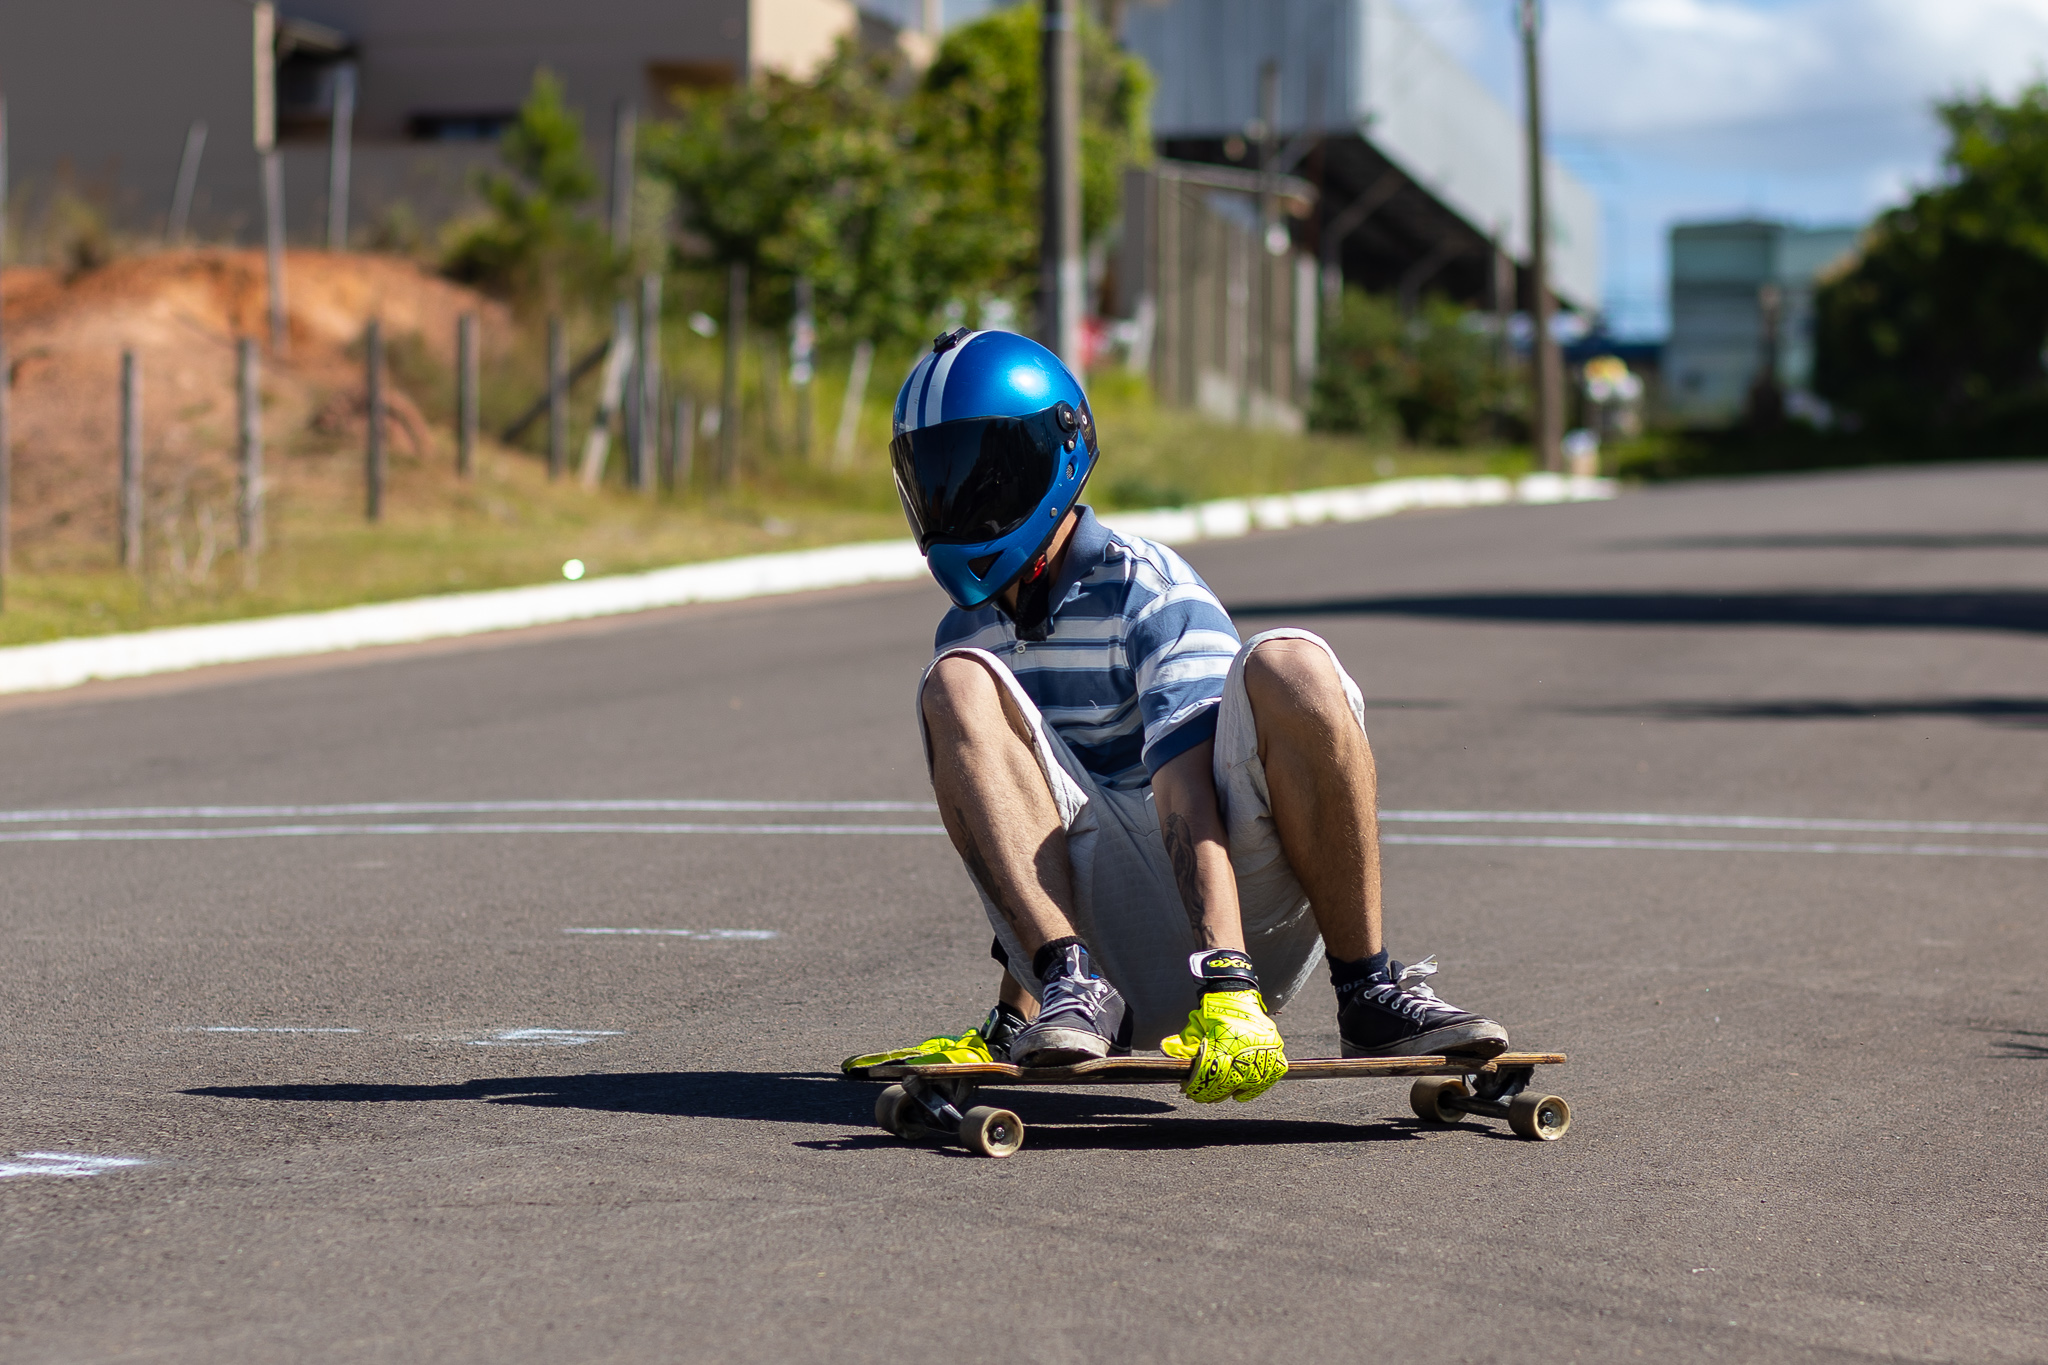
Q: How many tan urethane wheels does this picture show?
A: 4